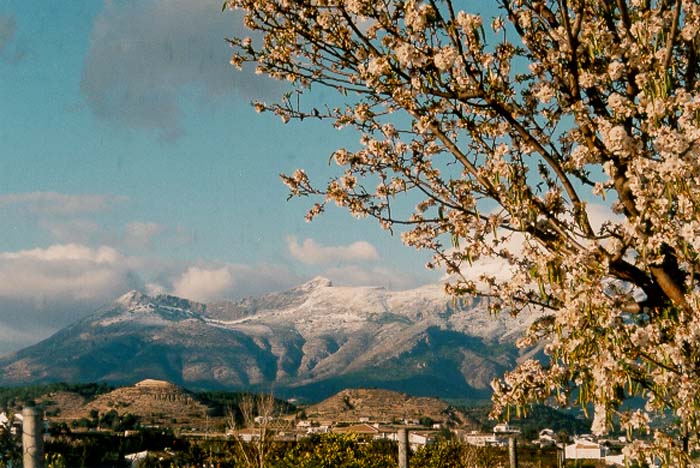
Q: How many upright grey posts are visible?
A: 3